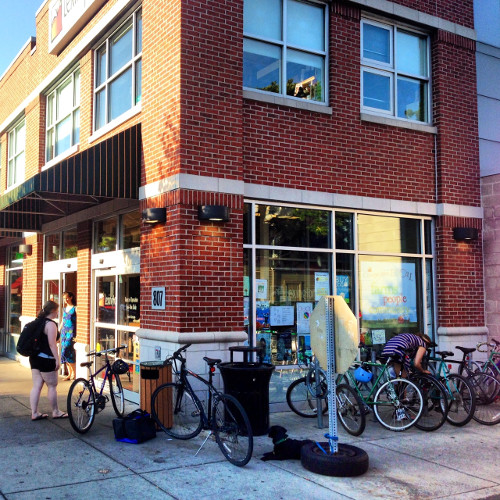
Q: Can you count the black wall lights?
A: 3